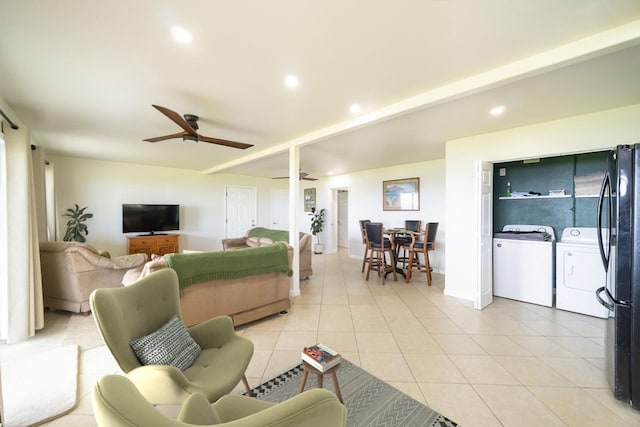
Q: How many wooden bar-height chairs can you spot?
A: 4